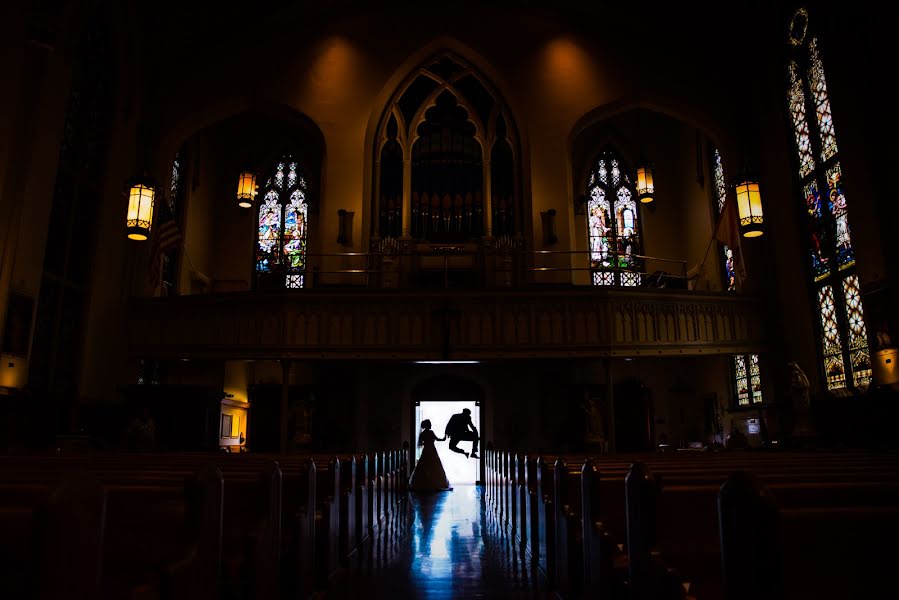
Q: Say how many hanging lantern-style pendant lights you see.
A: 4